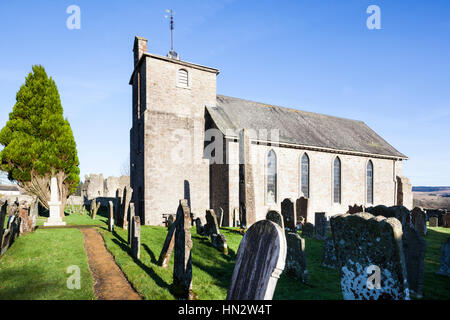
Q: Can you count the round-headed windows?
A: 1